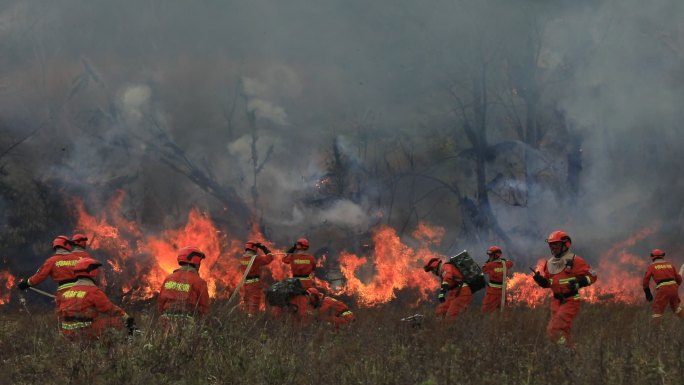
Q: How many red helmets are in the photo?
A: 11